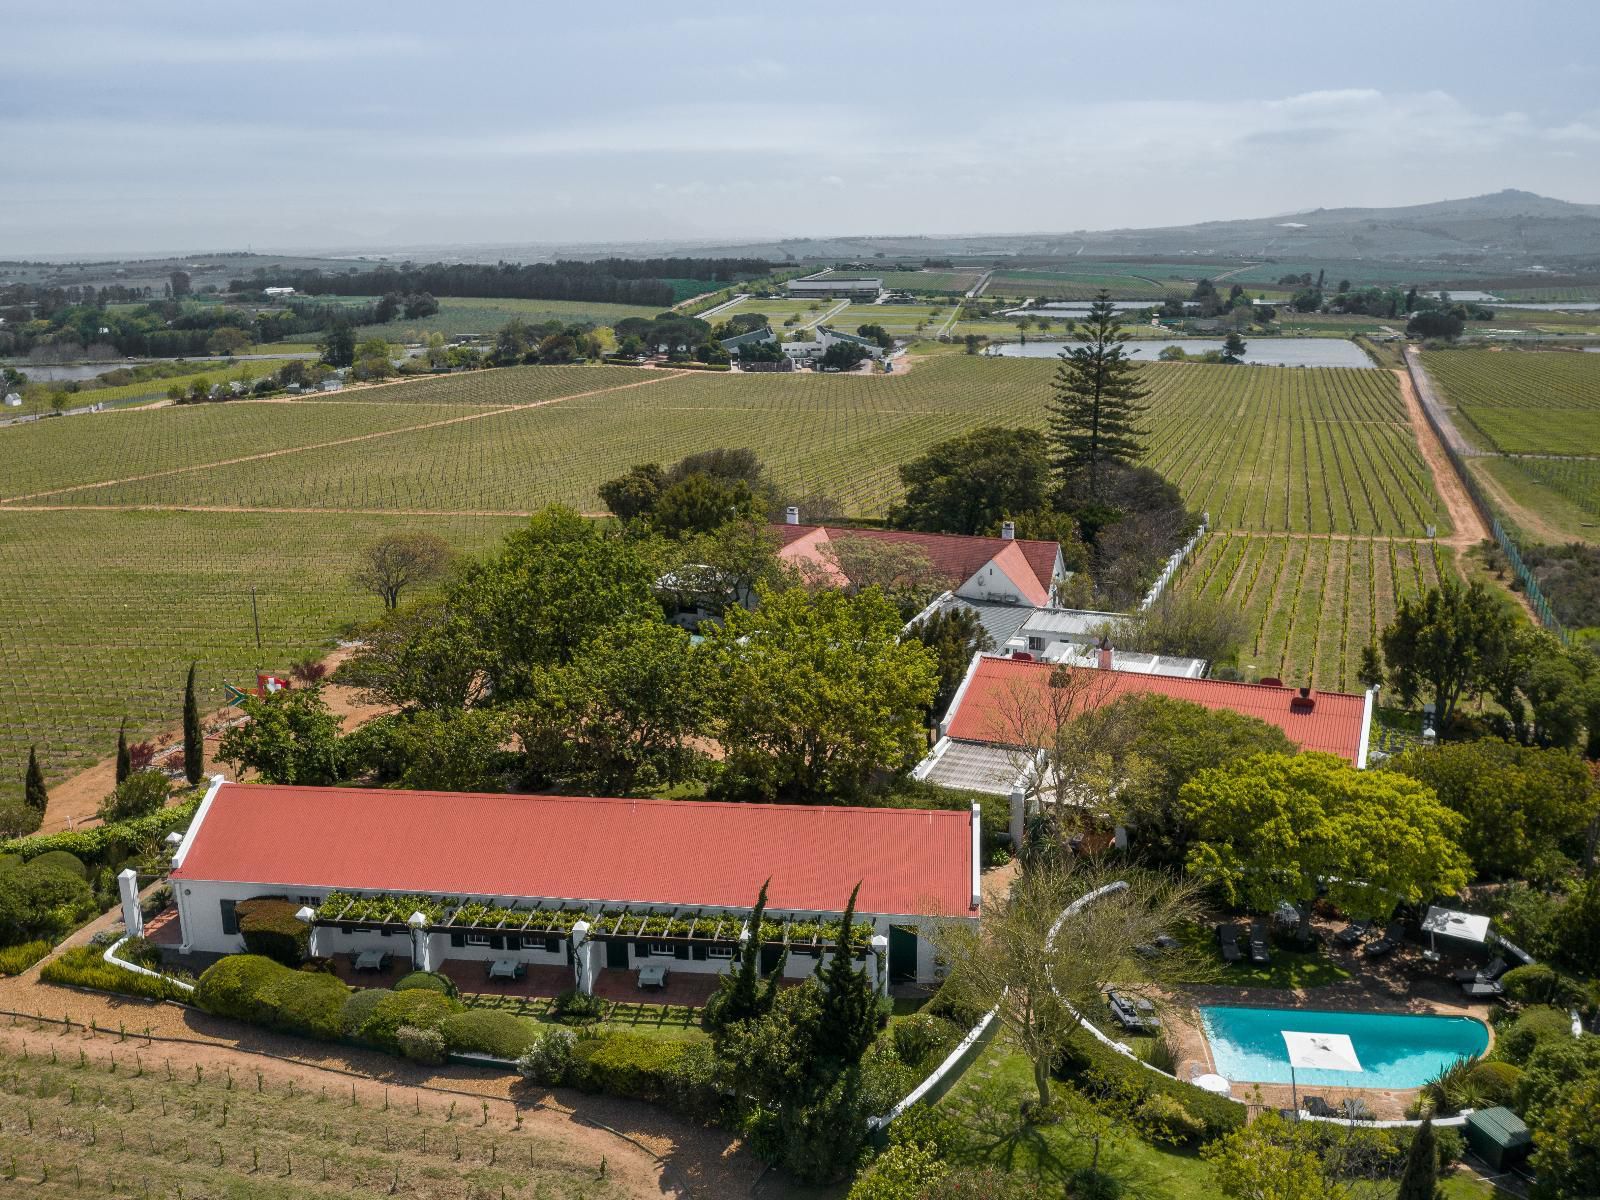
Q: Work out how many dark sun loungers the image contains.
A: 12